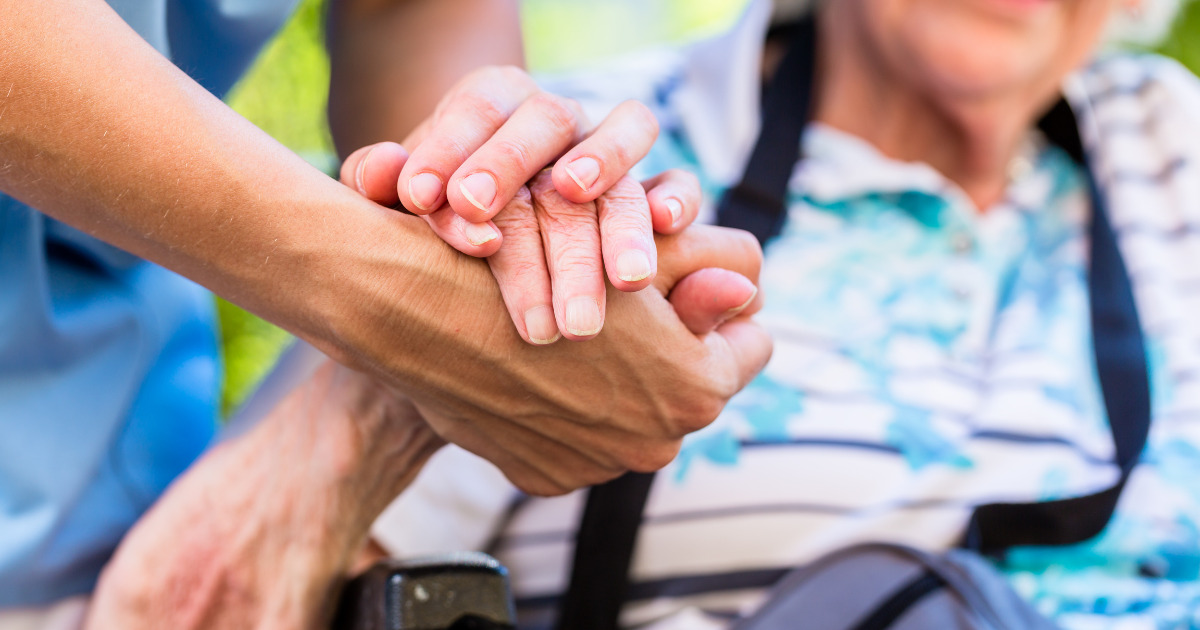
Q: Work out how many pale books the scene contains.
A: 0